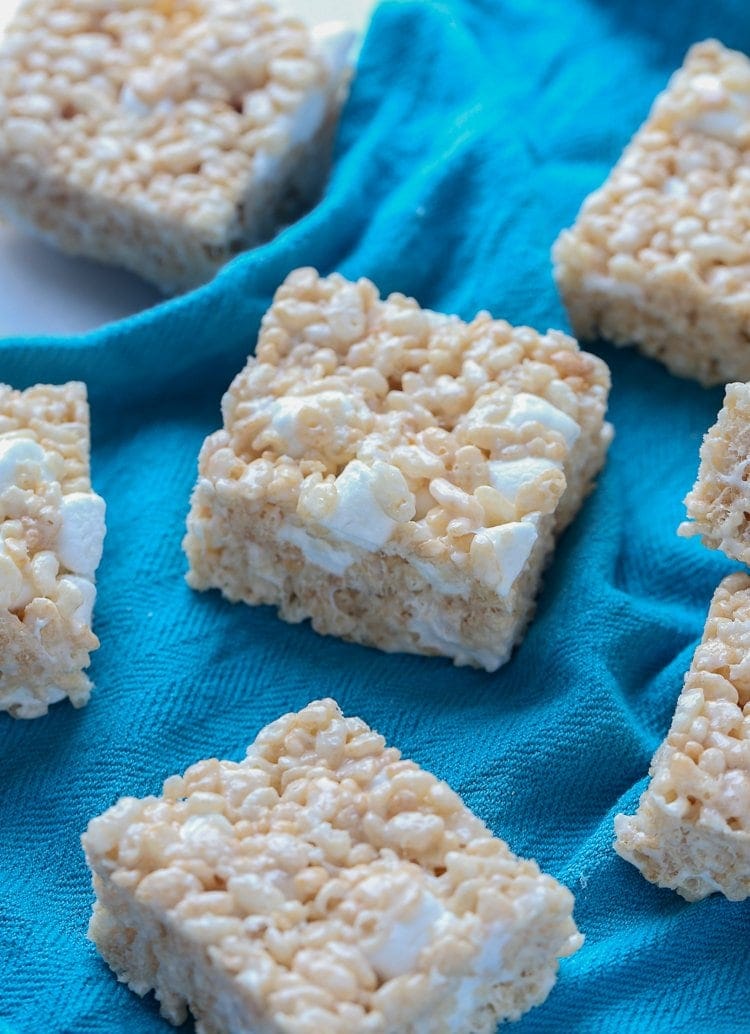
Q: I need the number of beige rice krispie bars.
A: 7